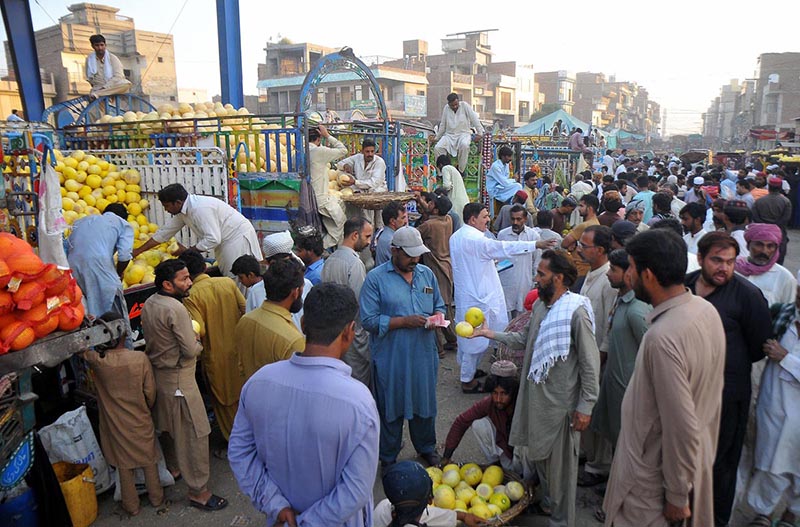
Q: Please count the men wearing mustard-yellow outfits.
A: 2